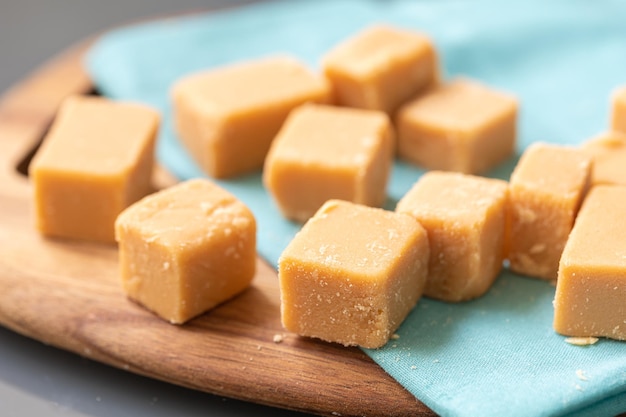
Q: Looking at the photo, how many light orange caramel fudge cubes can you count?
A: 12